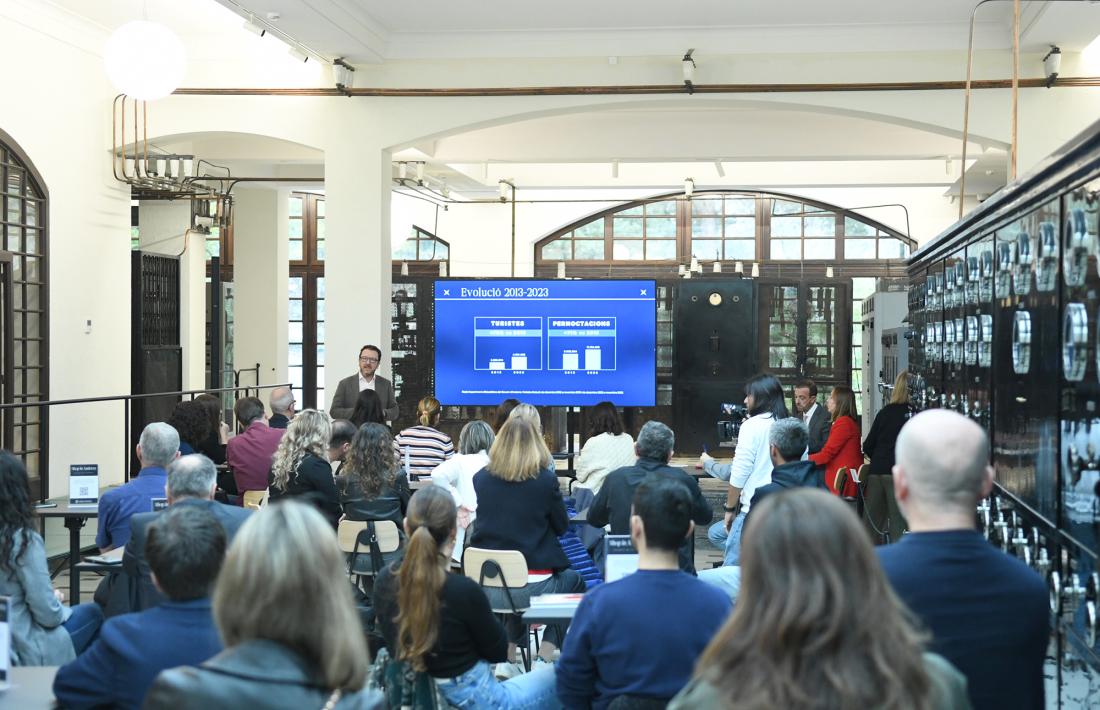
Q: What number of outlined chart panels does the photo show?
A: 2